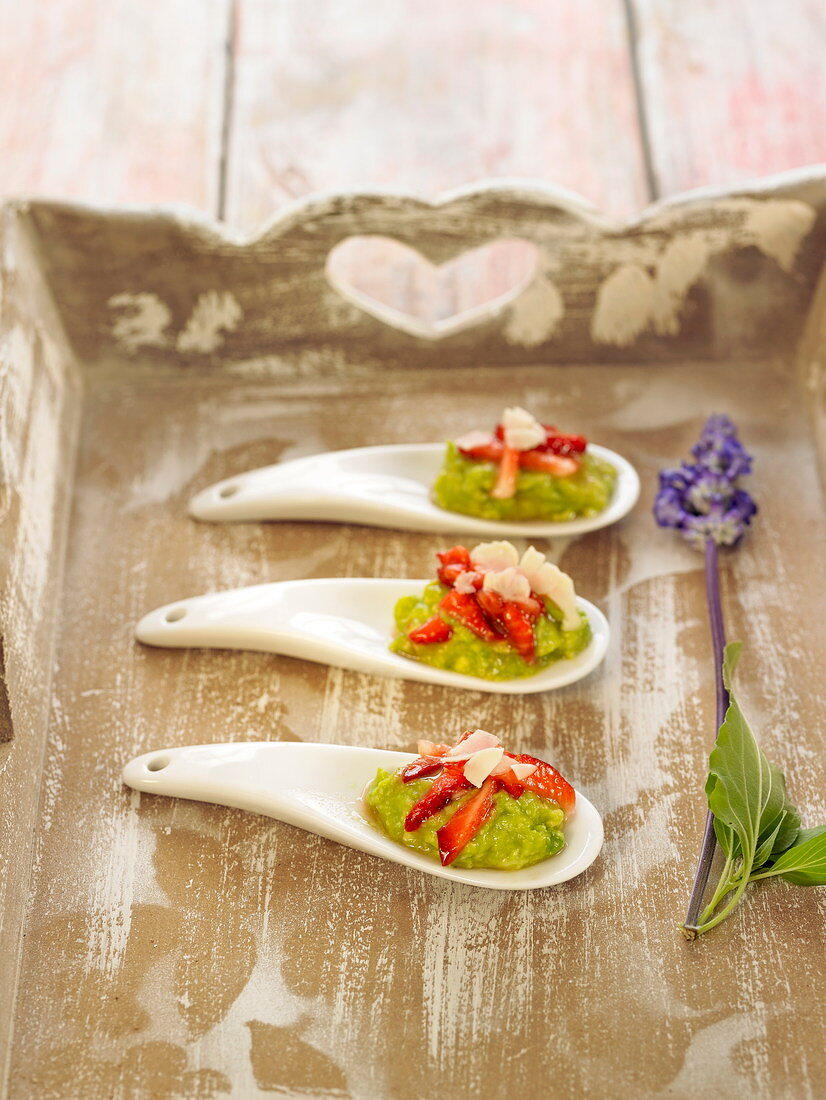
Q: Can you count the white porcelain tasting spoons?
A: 3